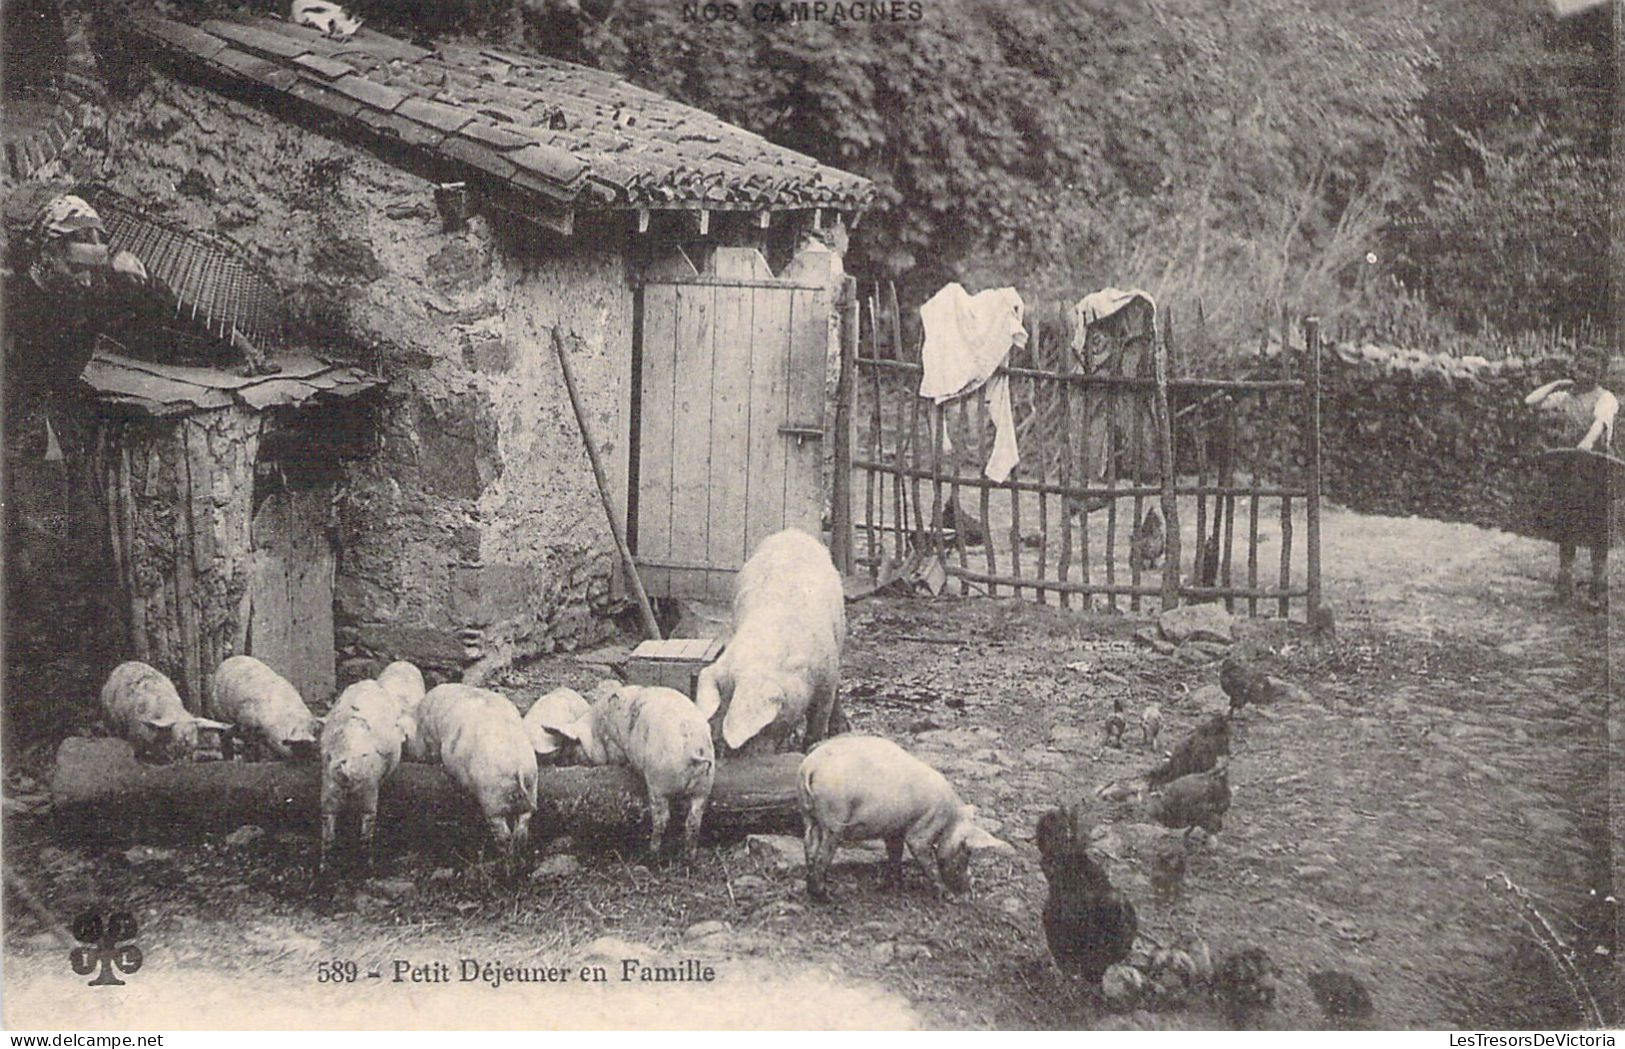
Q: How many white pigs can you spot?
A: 9